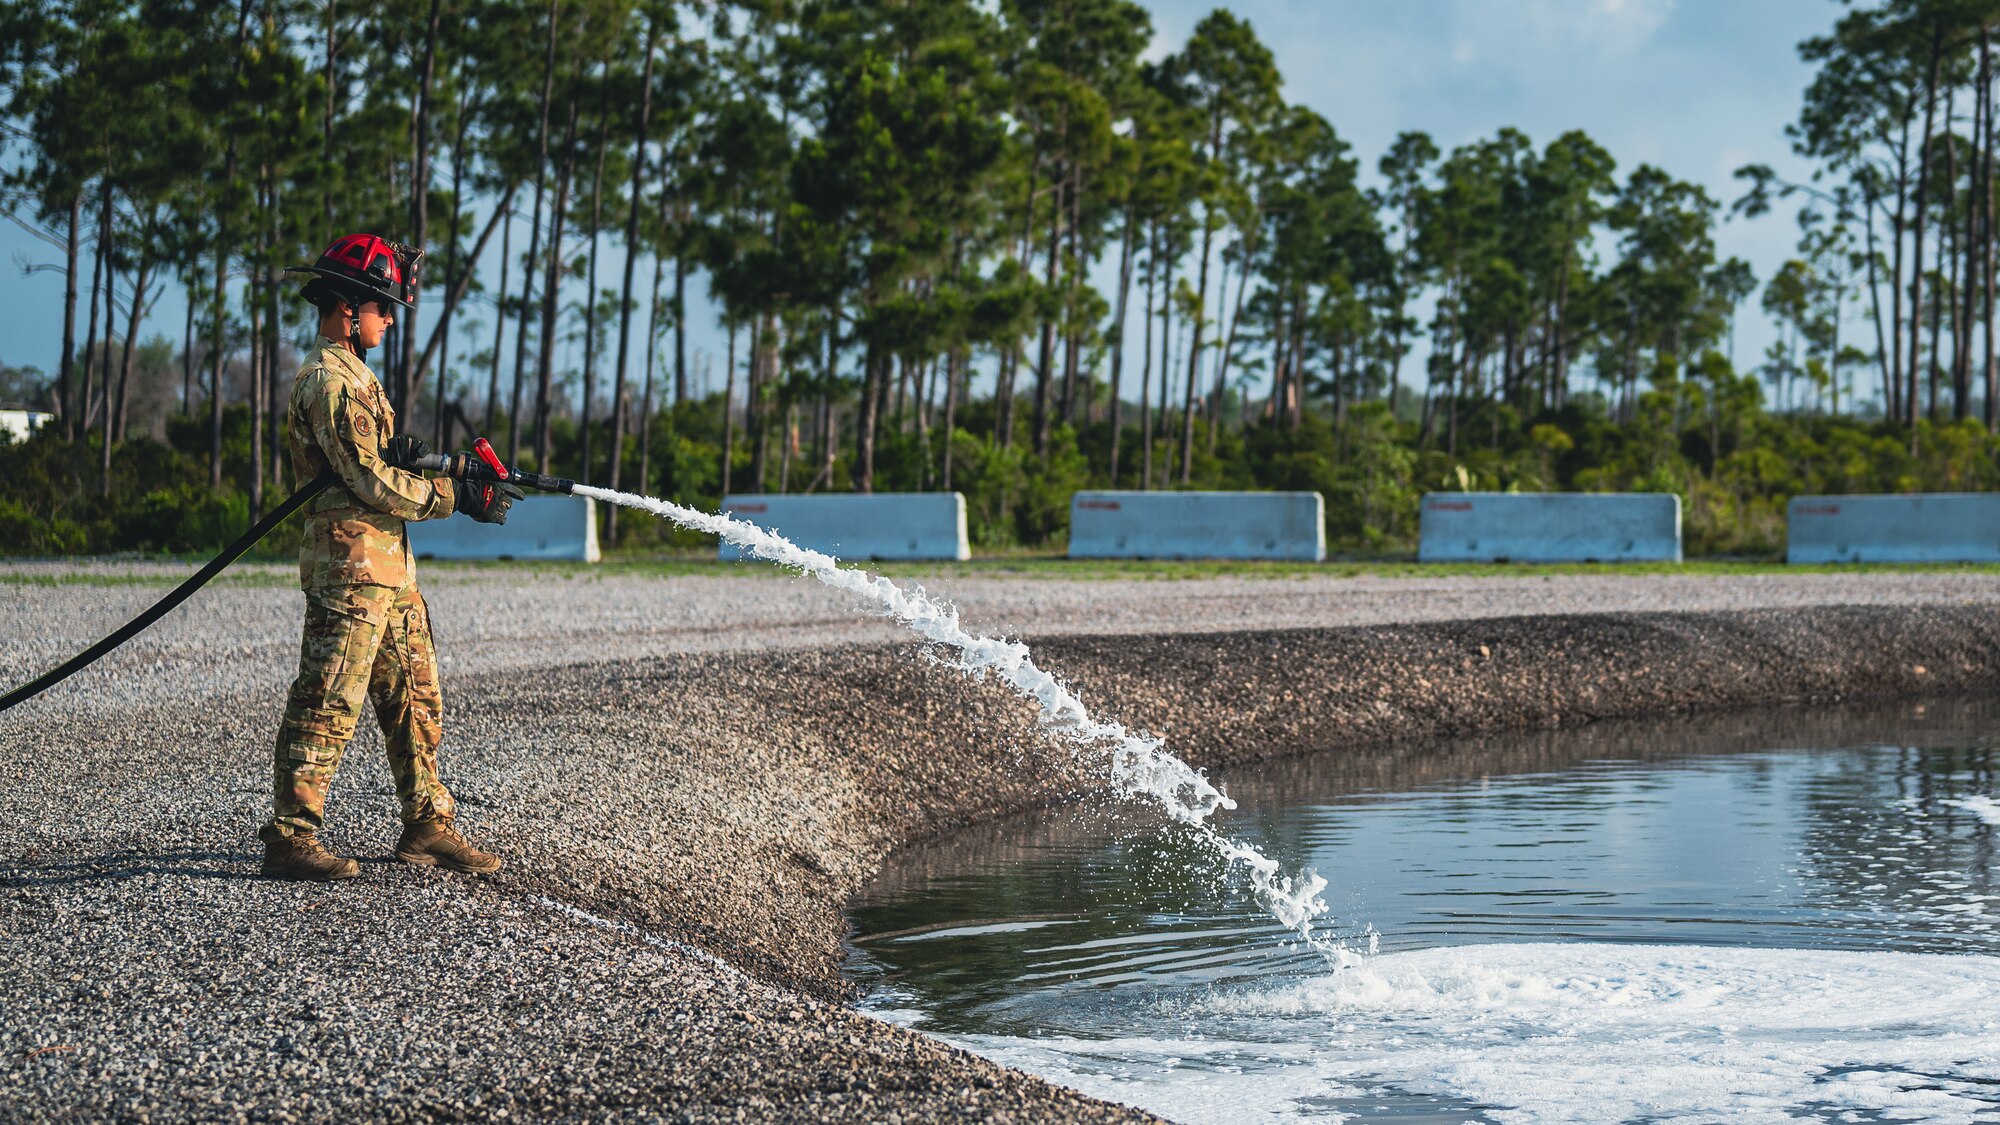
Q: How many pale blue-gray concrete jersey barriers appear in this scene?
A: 5